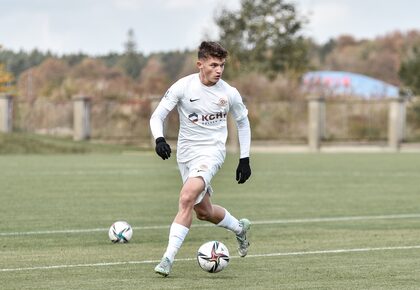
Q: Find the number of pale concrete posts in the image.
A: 4